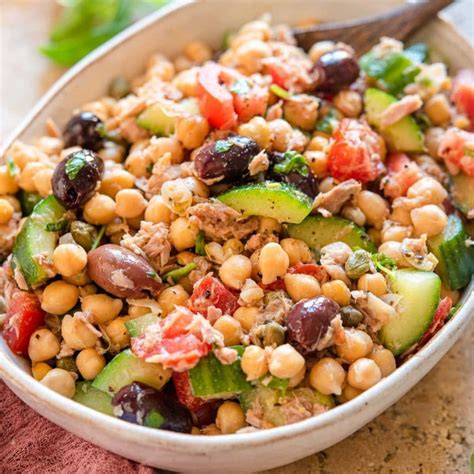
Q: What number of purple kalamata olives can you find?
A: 8